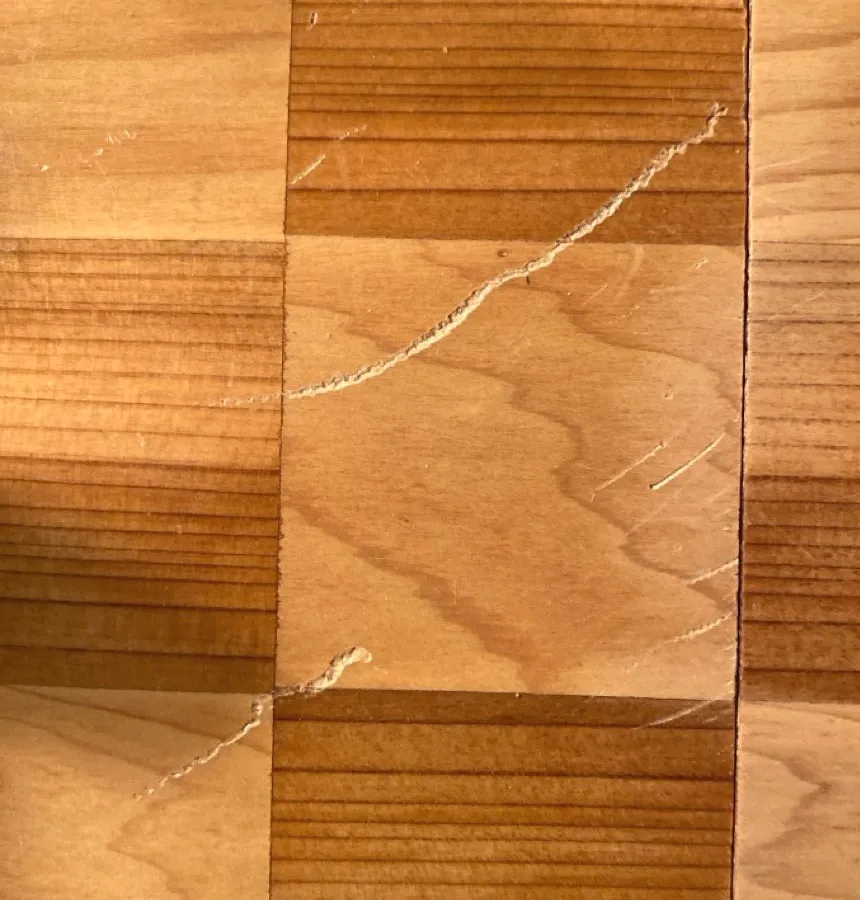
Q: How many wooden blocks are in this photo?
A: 9